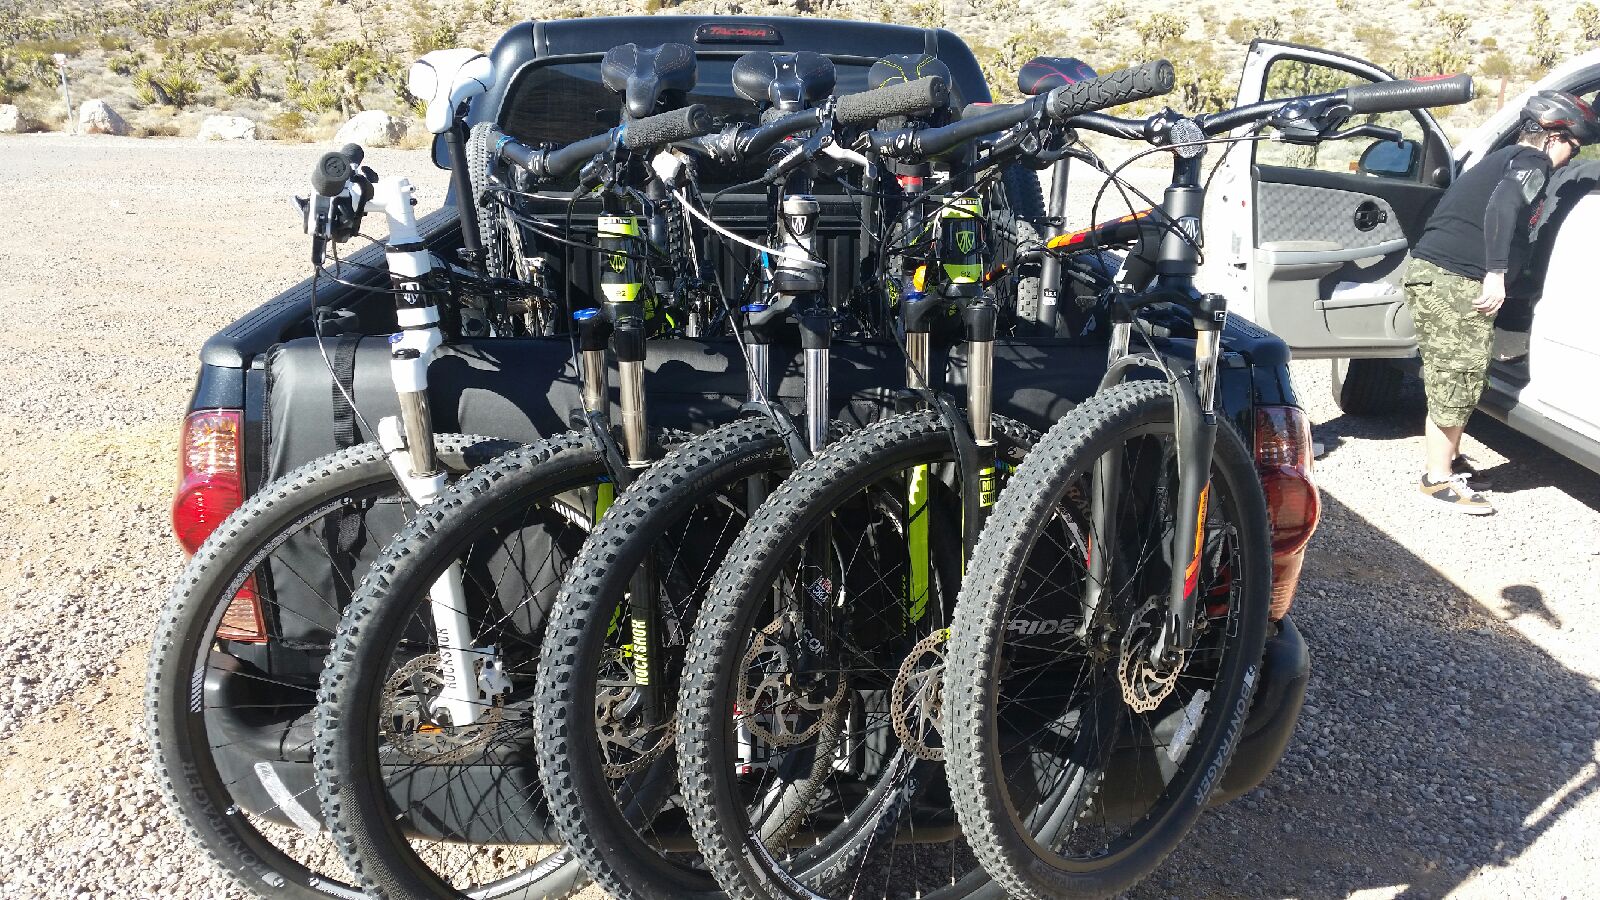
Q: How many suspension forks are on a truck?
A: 5